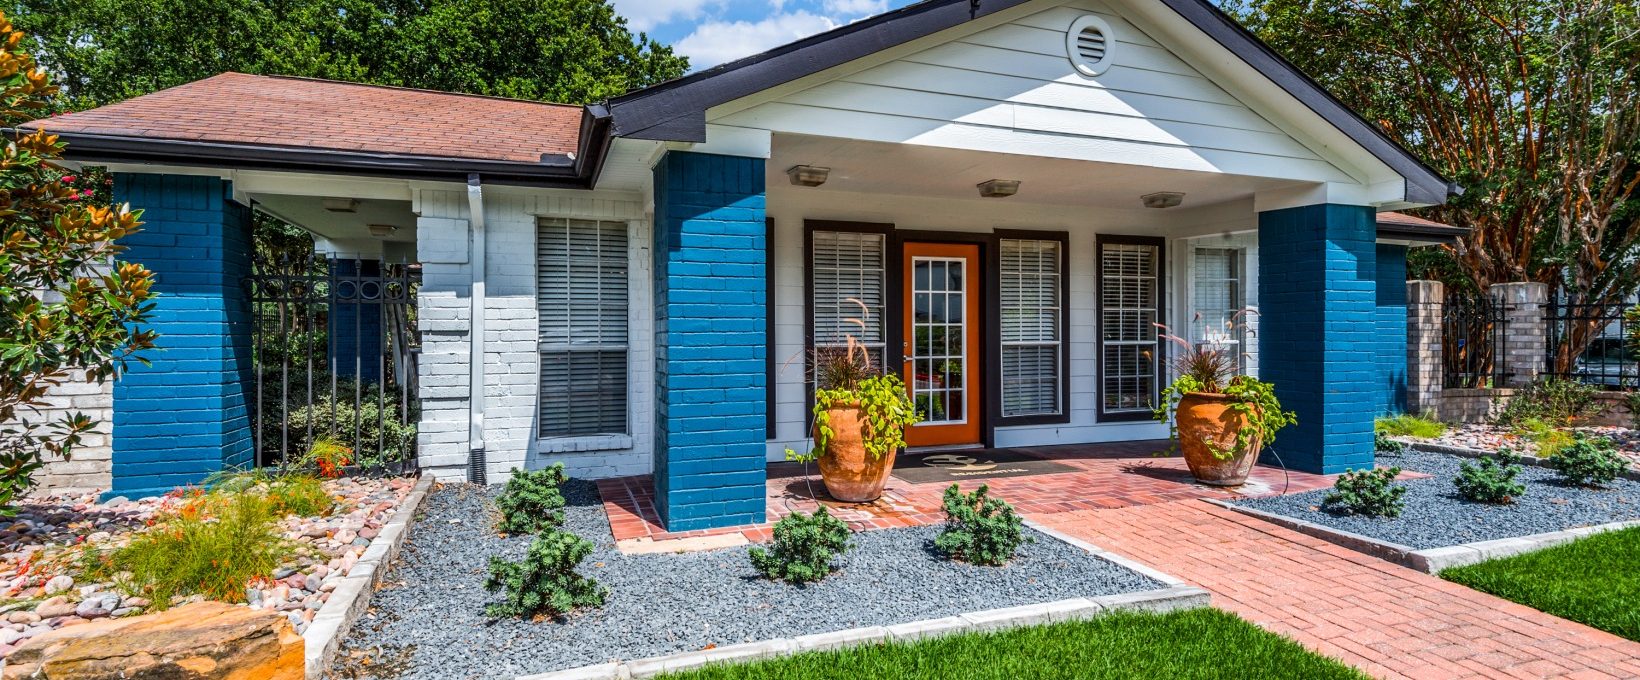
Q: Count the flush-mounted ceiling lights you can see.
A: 5